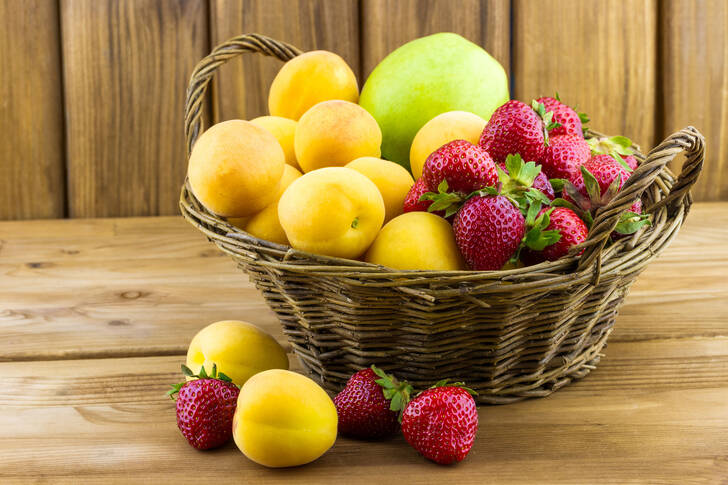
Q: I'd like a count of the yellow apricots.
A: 11